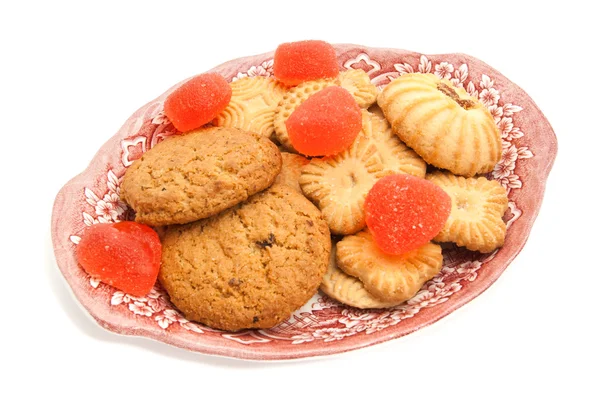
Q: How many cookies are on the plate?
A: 12